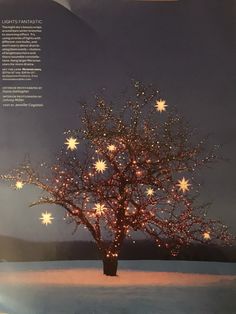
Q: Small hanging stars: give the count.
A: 4